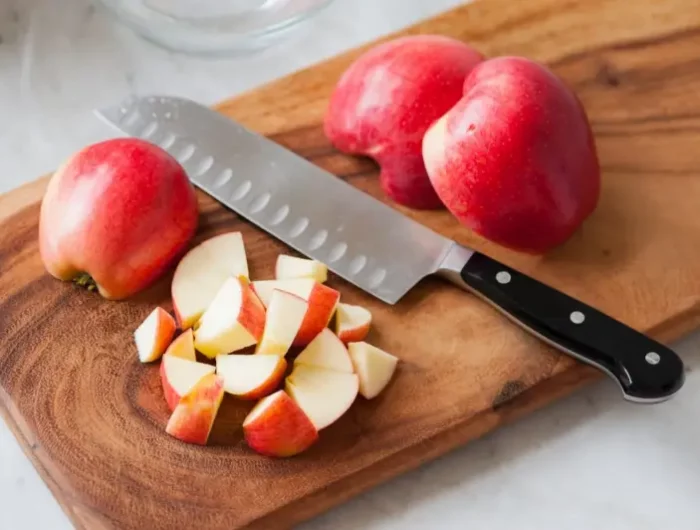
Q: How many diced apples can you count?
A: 15